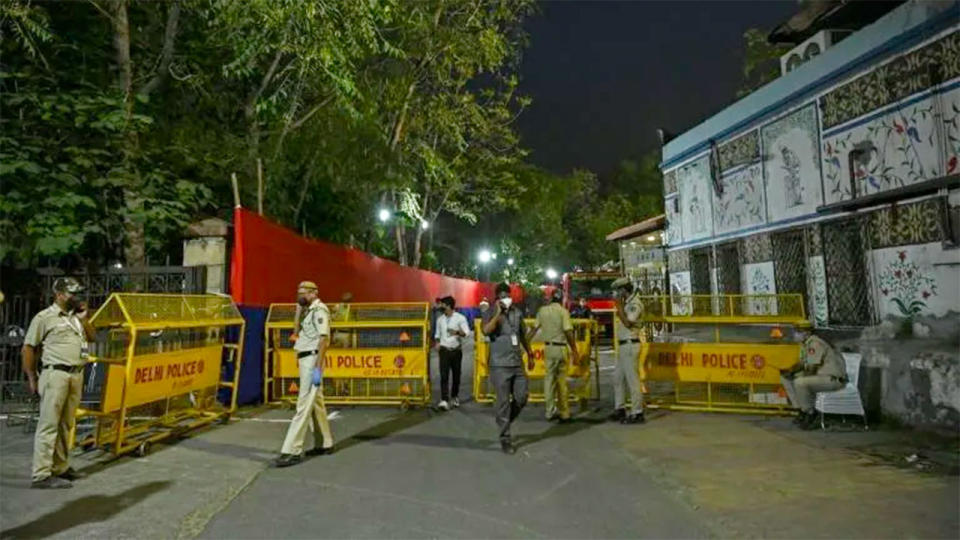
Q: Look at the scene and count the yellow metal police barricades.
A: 4